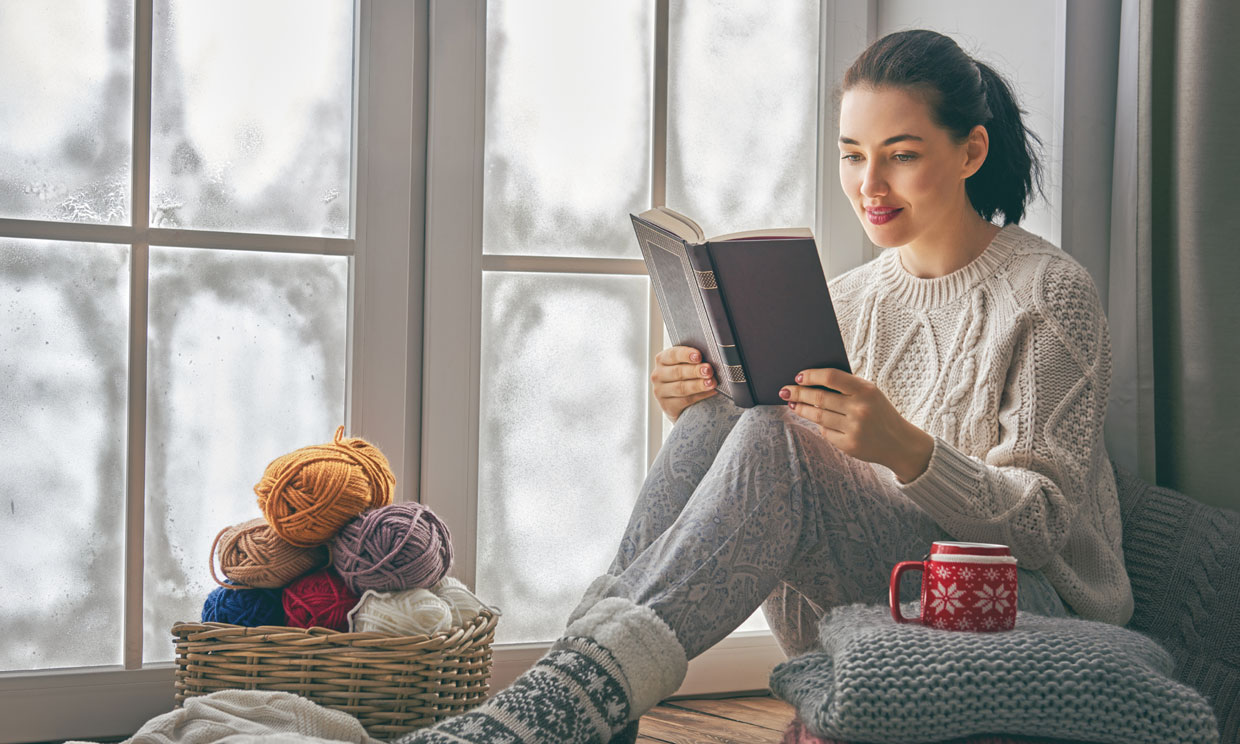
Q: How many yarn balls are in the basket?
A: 7